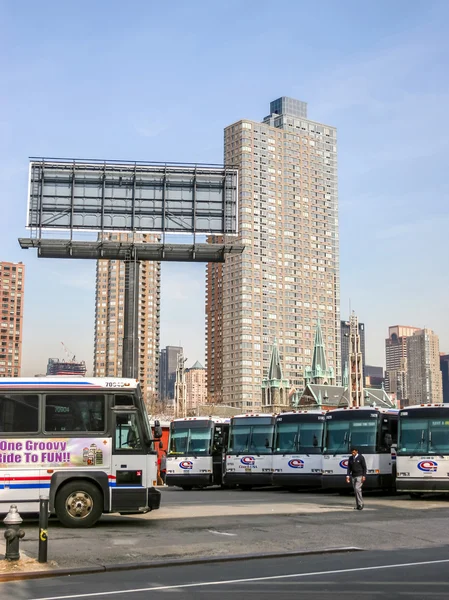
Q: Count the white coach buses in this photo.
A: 6